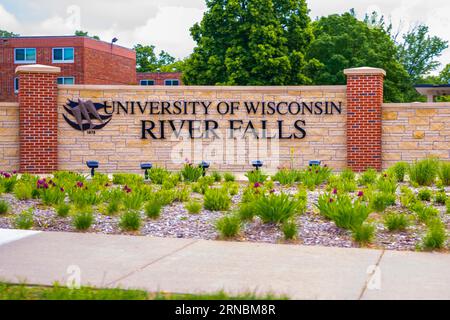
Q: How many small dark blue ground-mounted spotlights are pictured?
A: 5